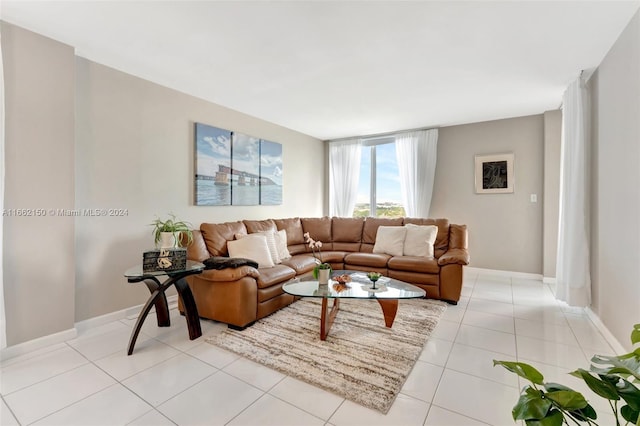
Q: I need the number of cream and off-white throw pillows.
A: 5